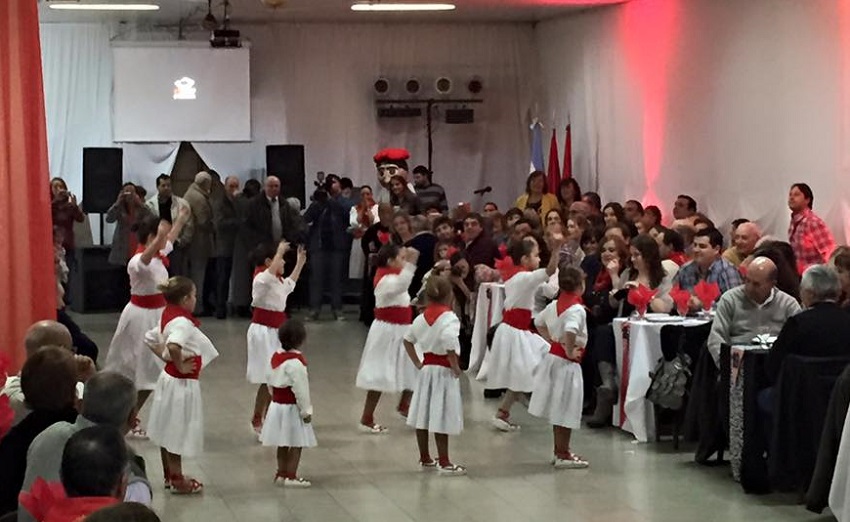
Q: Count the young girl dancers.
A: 8